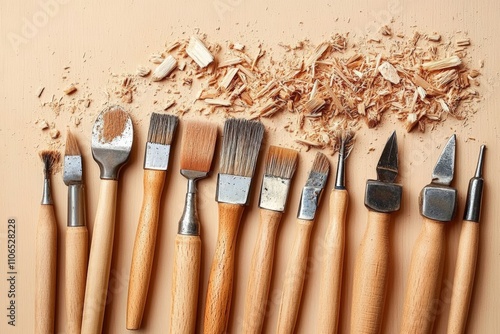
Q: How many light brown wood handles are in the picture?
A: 12